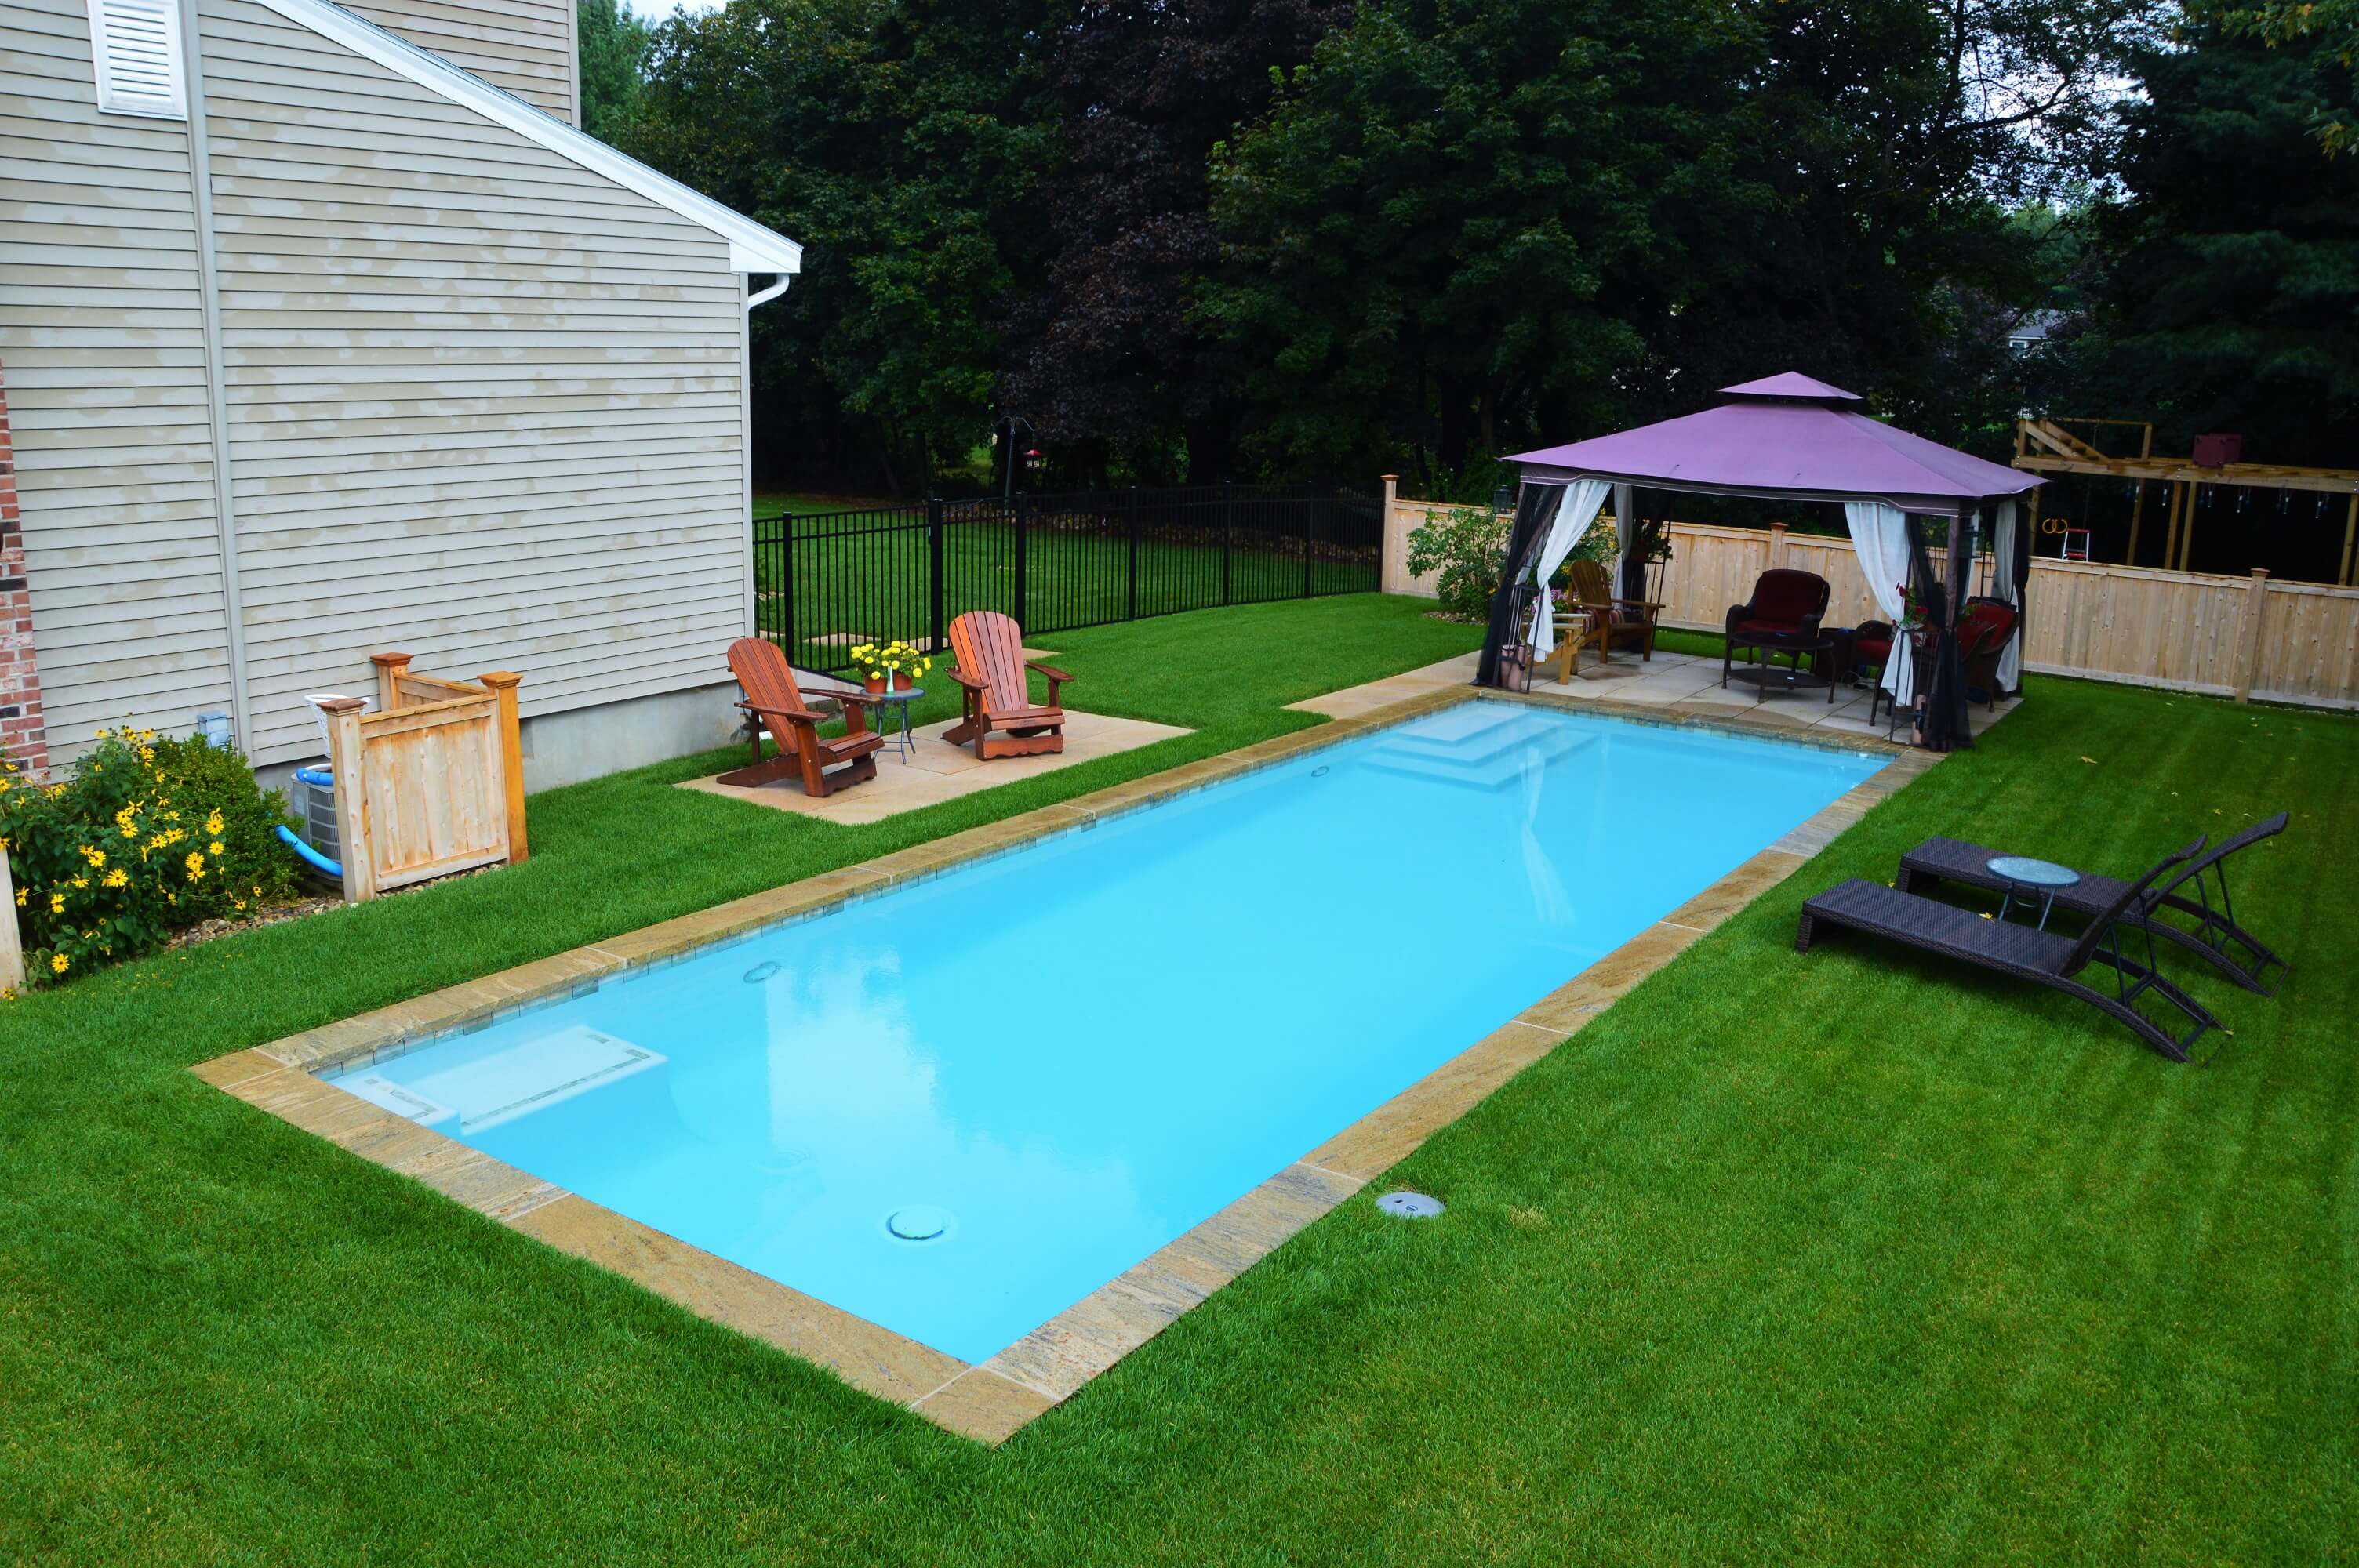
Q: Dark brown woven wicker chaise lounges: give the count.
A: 2